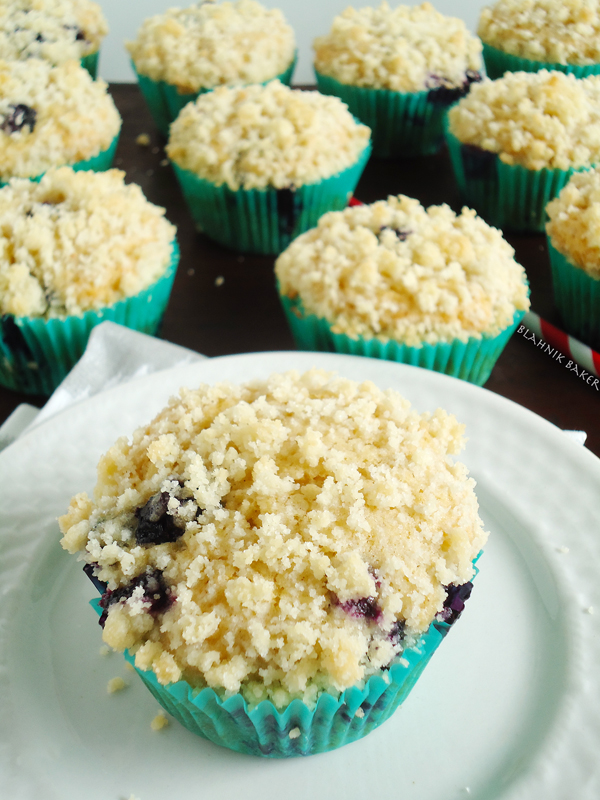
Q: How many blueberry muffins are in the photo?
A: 11